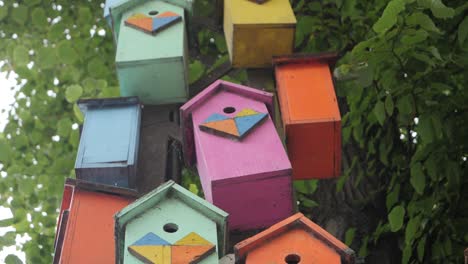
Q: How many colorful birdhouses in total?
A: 8